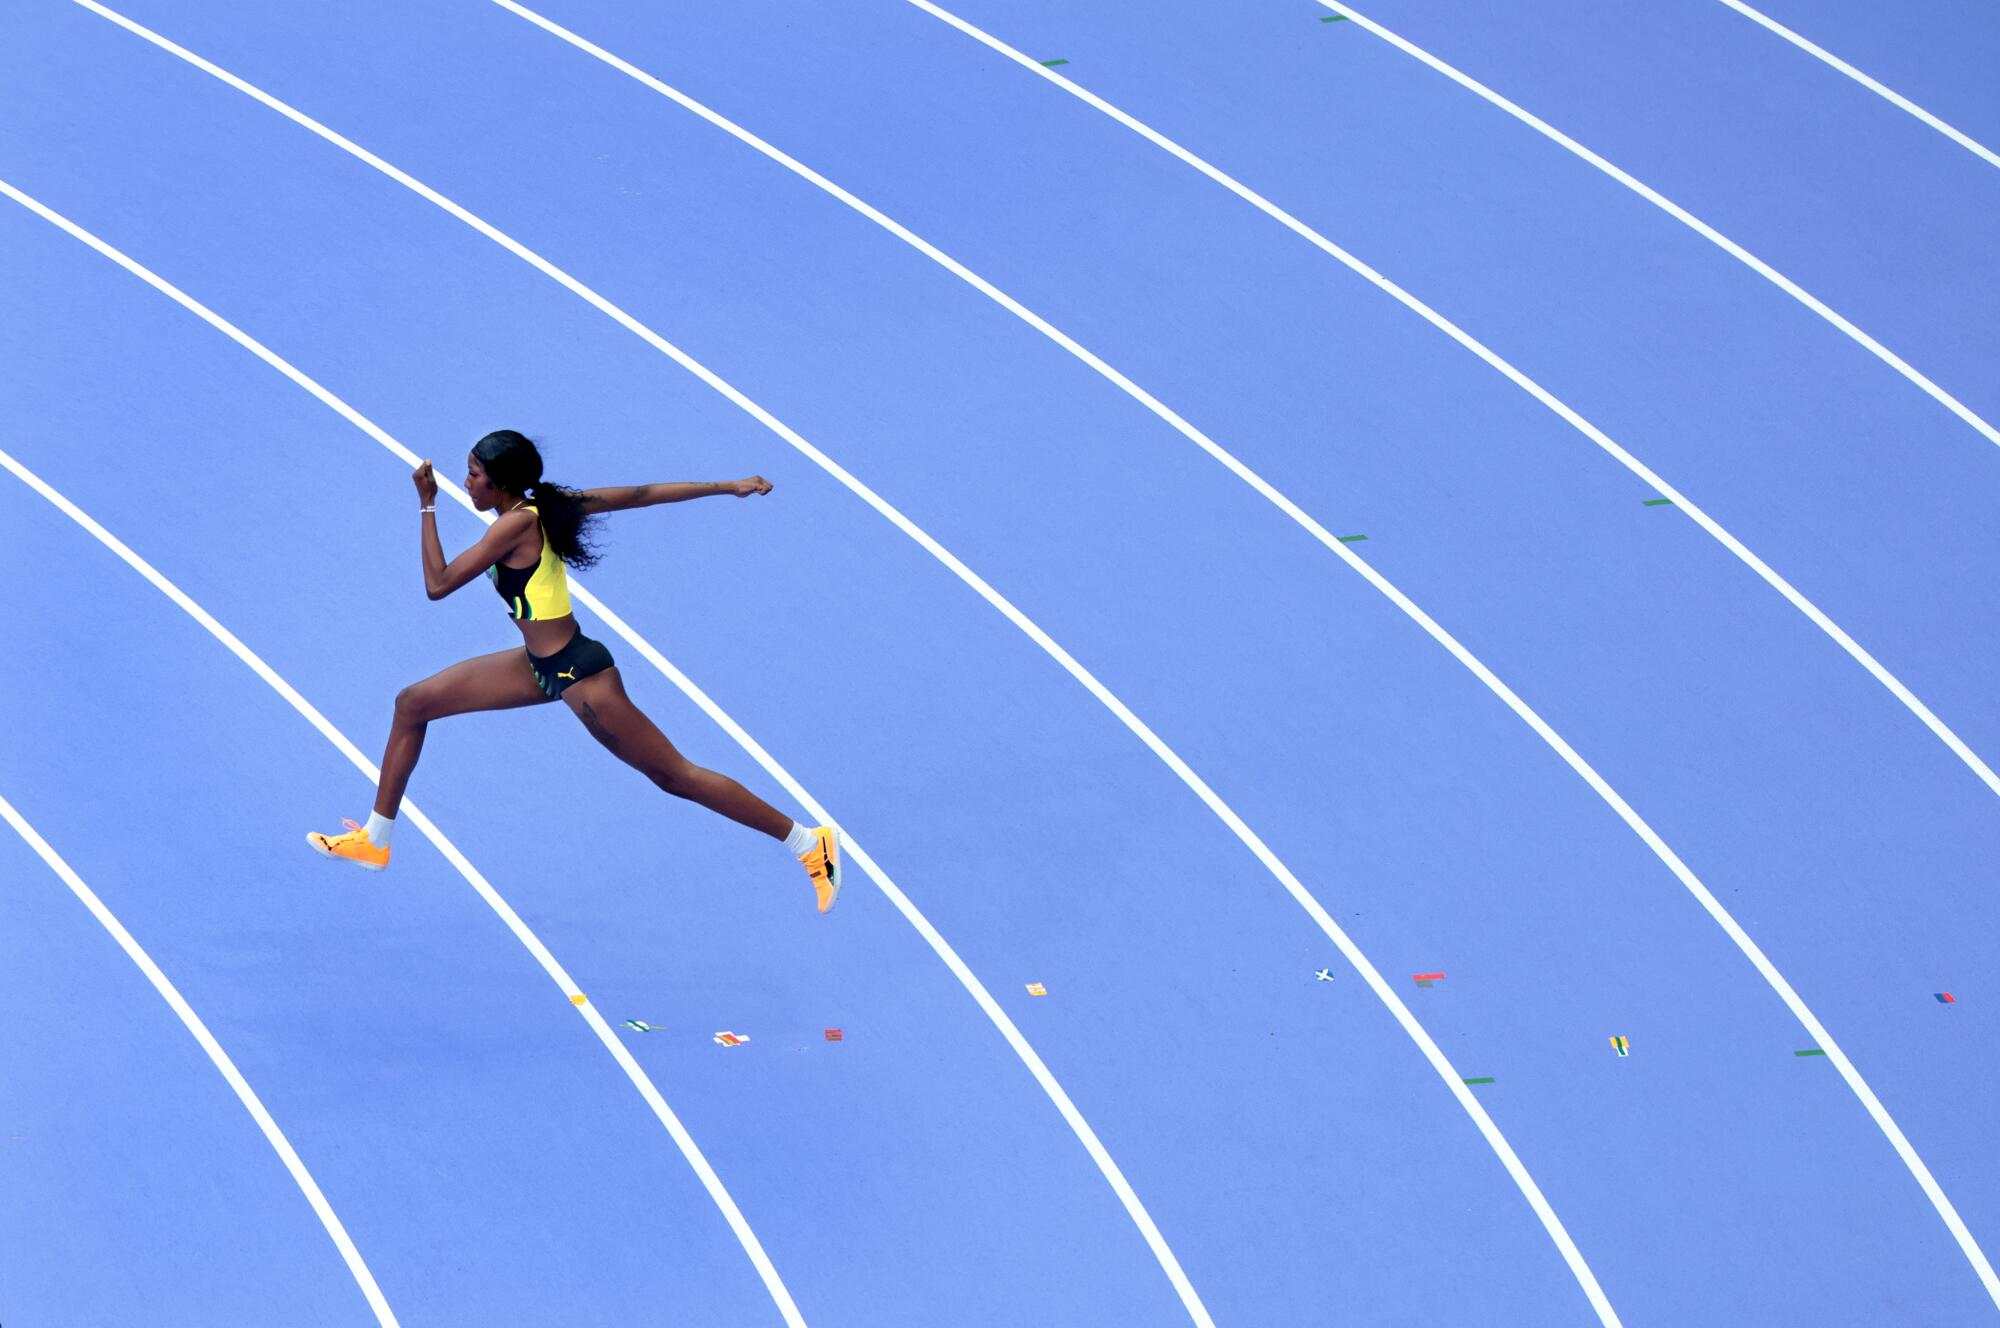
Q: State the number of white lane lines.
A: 8